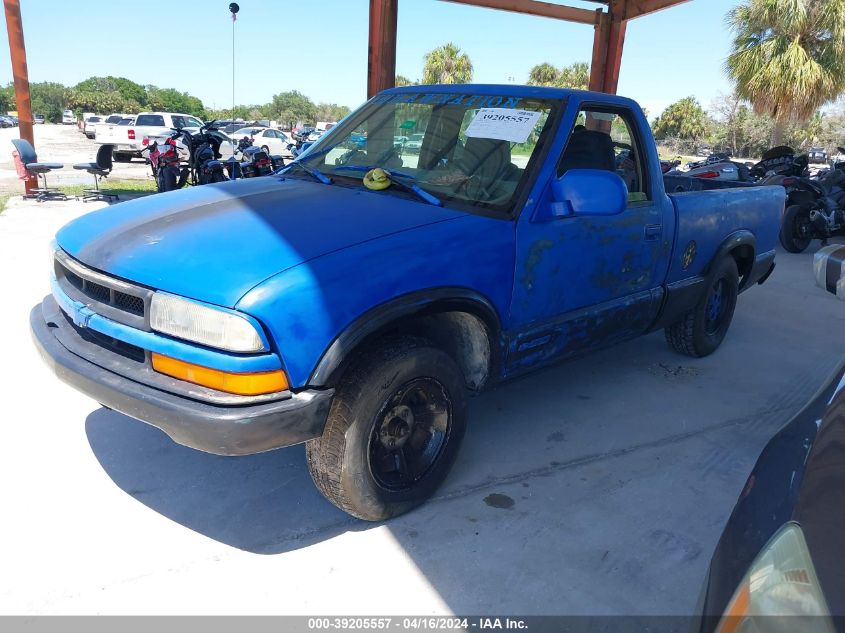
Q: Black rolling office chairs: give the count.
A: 2